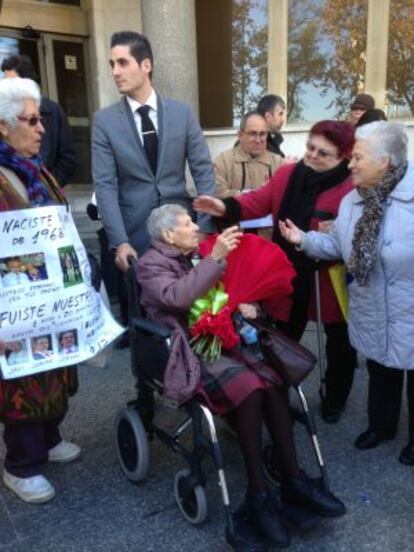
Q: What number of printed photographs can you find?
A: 5